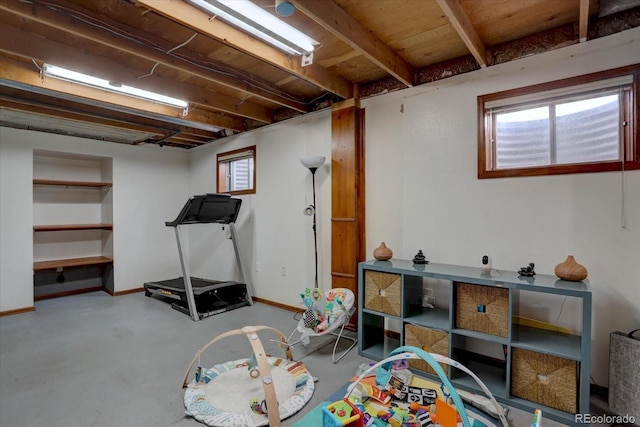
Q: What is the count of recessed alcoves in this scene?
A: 1